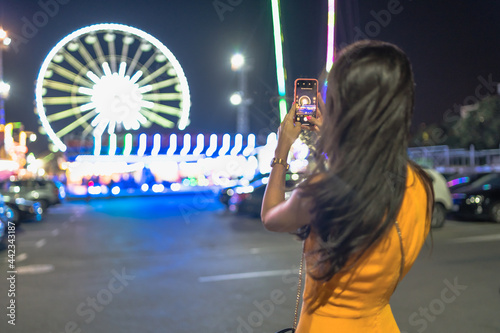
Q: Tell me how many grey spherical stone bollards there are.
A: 0